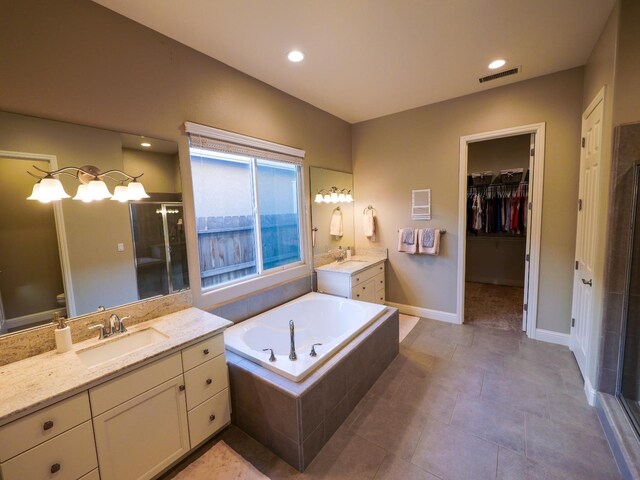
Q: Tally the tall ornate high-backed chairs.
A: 0